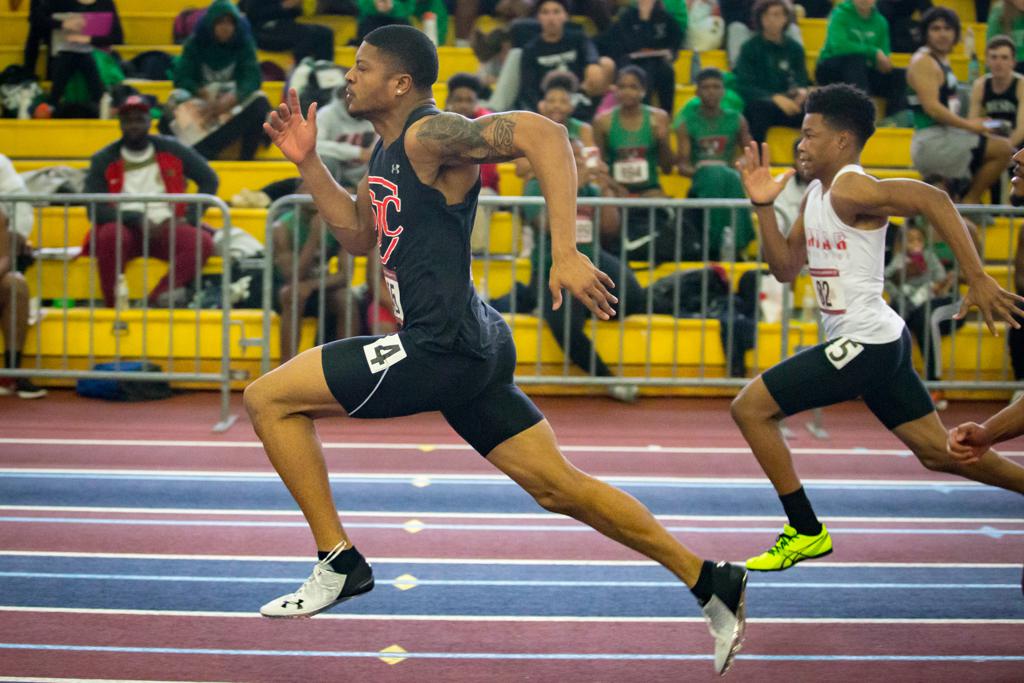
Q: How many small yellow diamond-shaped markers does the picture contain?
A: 5